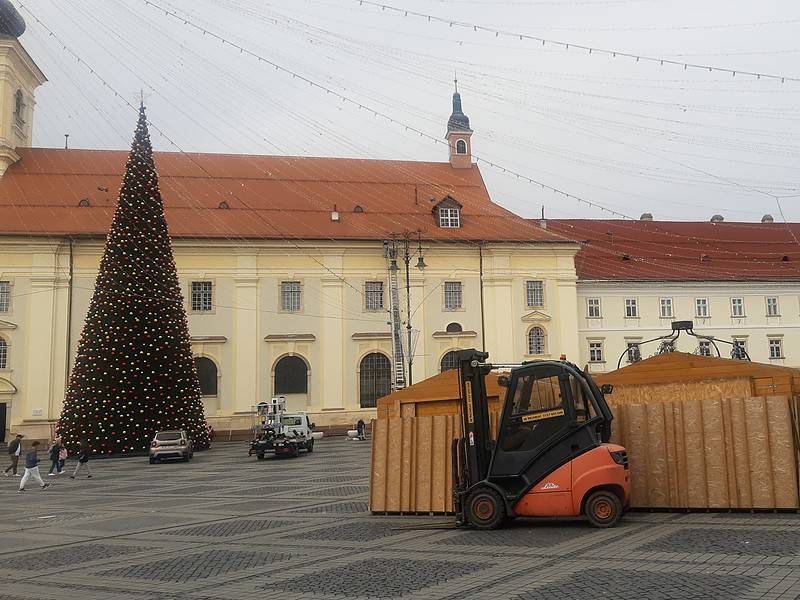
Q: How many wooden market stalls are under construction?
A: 2